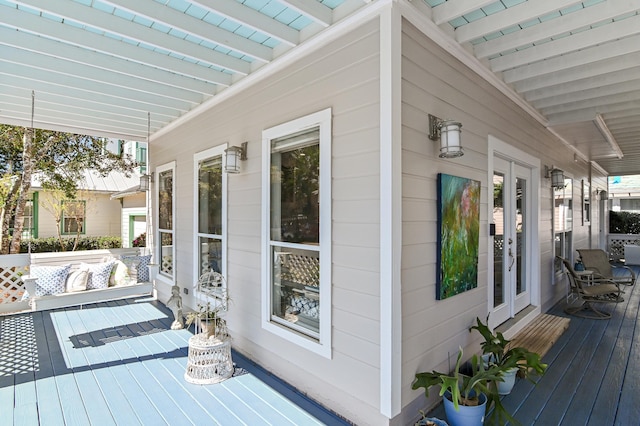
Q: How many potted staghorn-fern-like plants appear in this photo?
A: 2